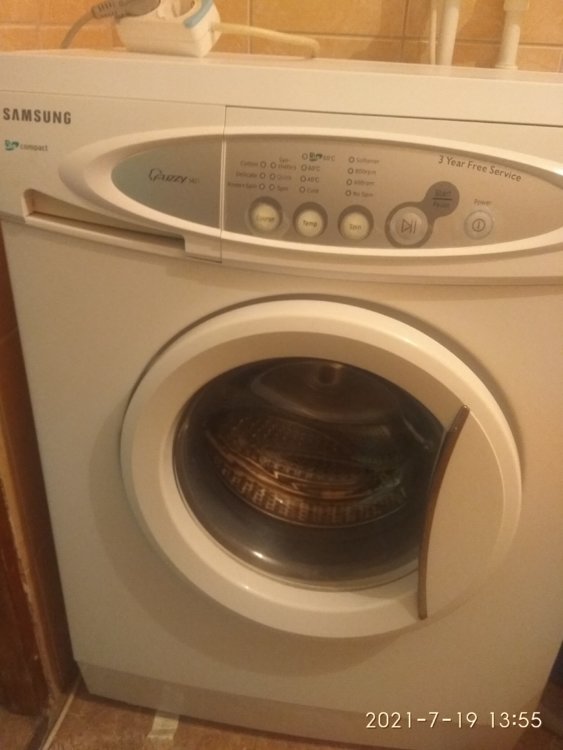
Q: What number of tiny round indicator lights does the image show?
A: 14